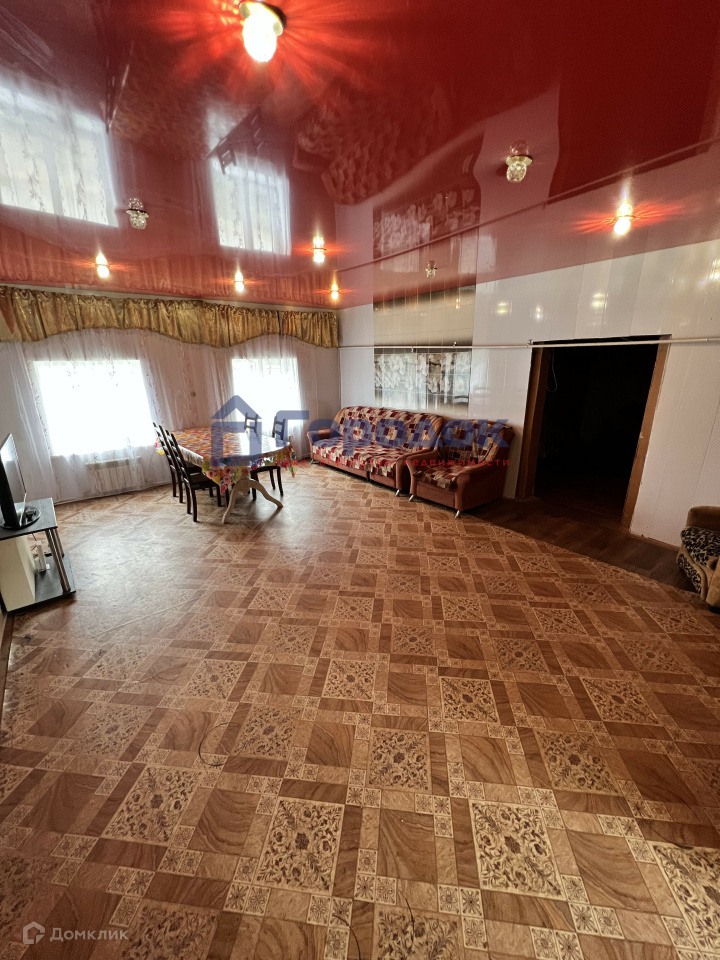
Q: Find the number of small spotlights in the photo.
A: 9